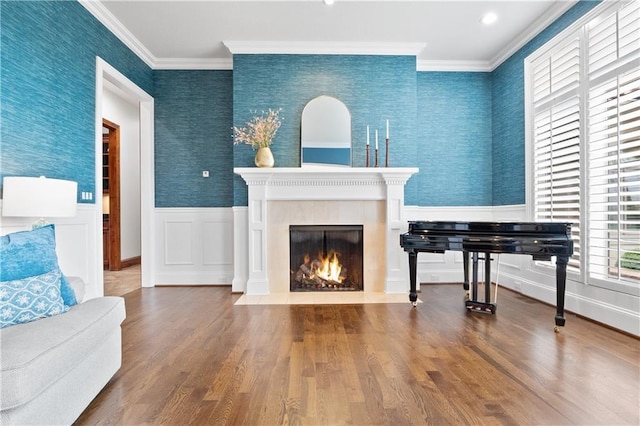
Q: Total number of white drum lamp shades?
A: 1